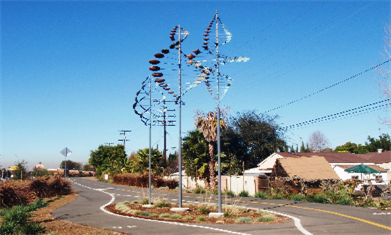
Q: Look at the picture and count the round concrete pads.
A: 3